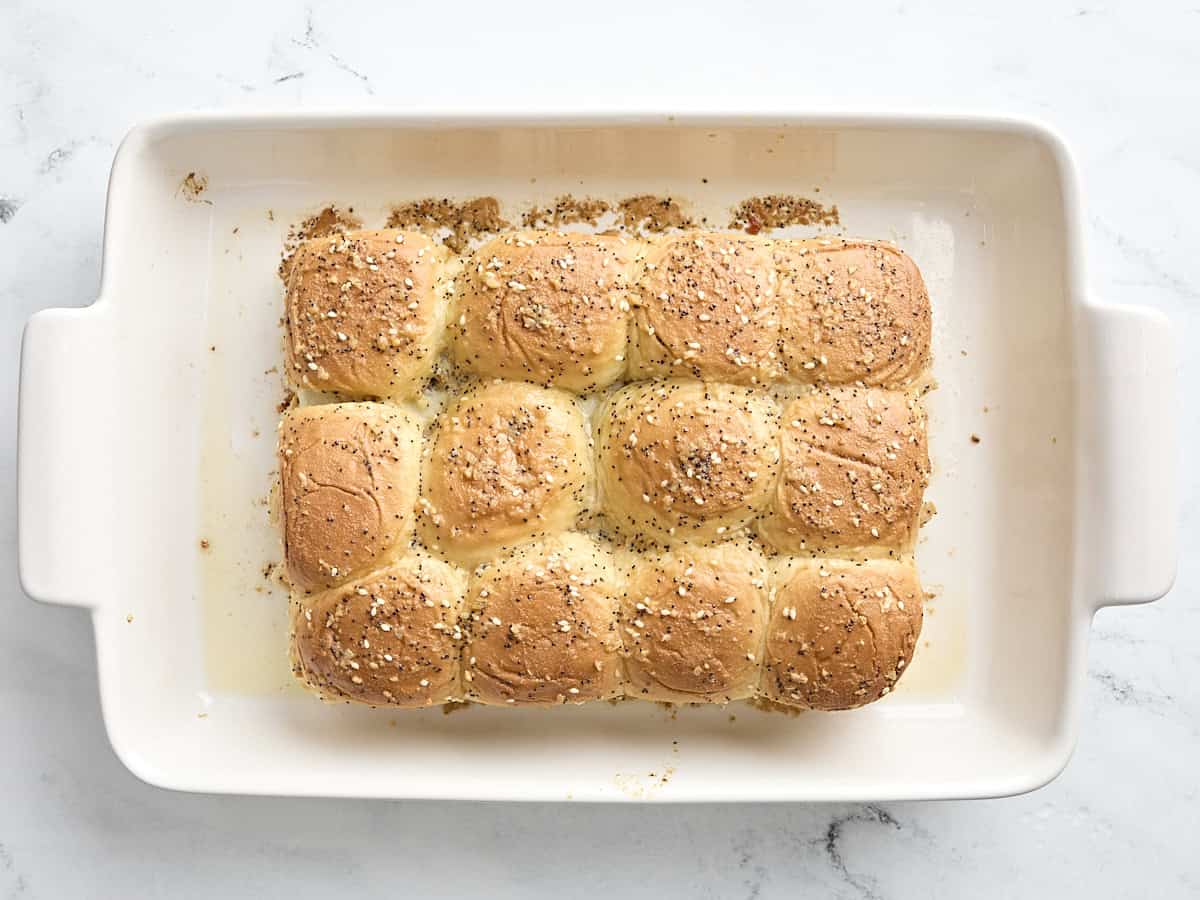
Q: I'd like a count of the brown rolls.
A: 12